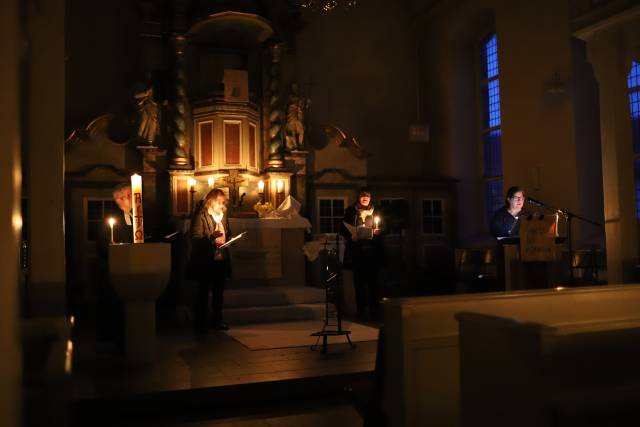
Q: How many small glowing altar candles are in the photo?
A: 4